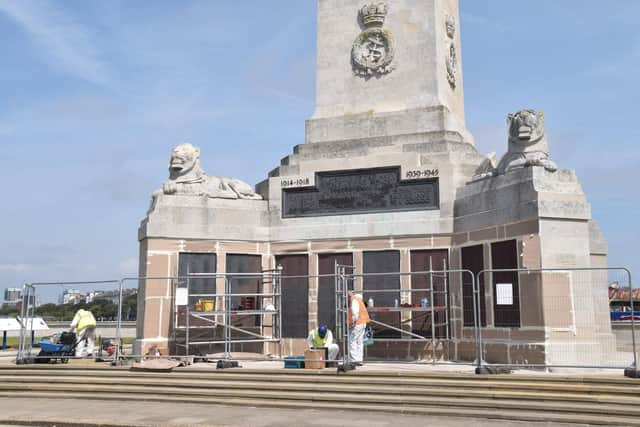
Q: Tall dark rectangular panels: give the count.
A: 8